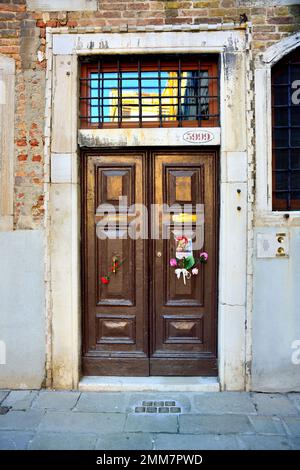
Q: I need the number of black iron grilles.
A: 2